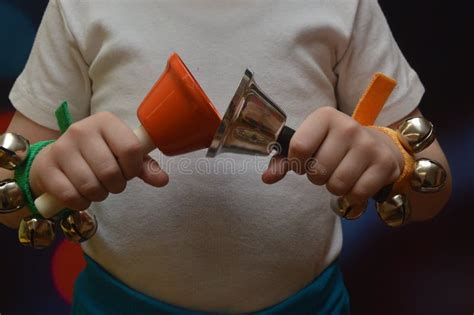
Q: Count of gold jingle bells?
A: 8